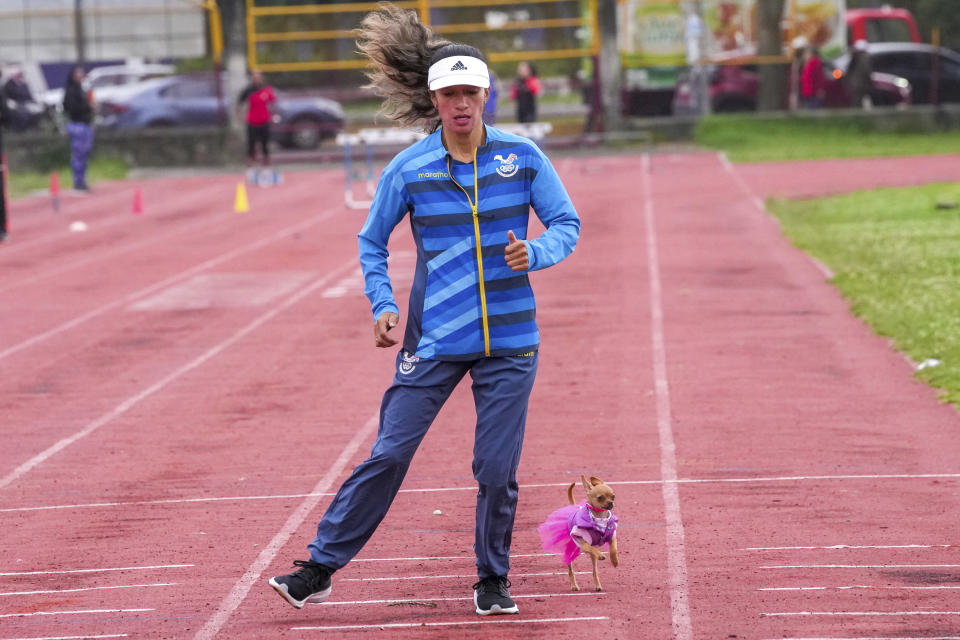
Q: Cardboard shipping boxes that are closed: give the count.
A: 0